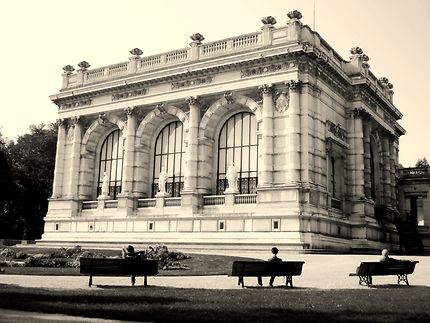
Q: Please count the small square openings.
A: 5